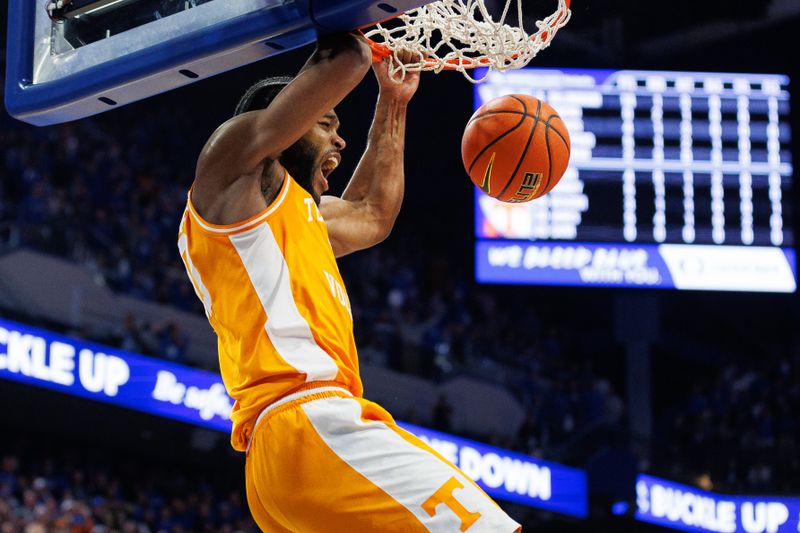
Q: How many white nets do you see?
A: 1